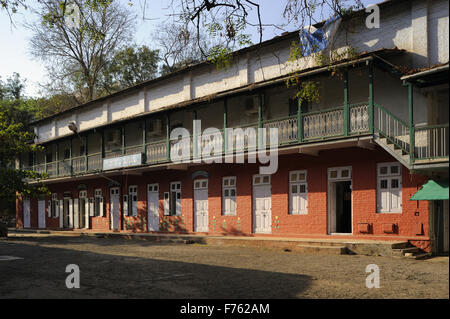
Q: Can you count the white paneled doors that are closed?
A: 6